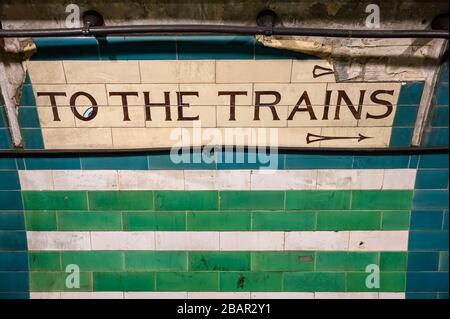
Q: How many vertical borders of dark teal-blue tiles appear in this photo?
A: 2